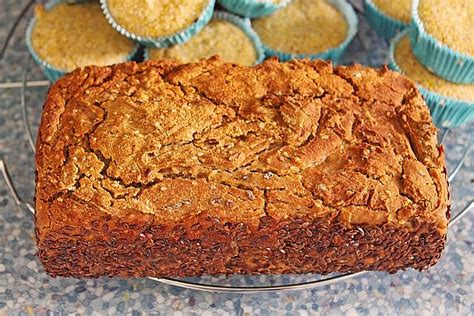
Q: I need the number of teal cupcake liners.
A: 8